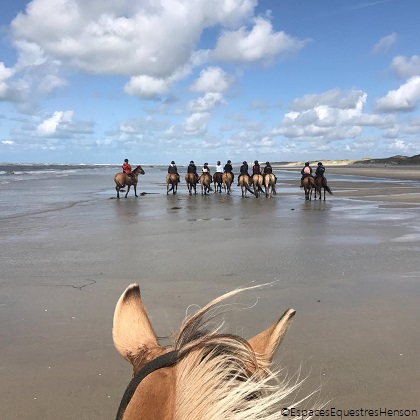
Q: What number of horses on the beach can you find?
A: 12